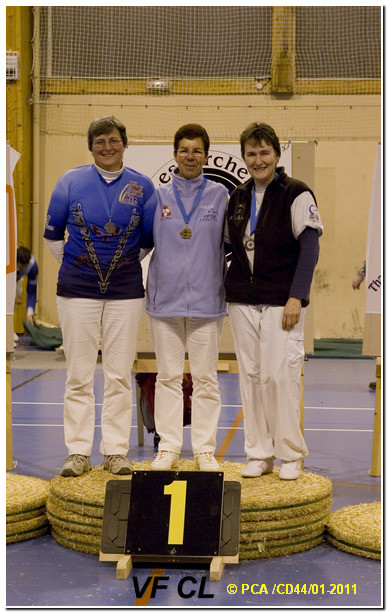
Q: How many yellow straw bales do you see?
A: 6